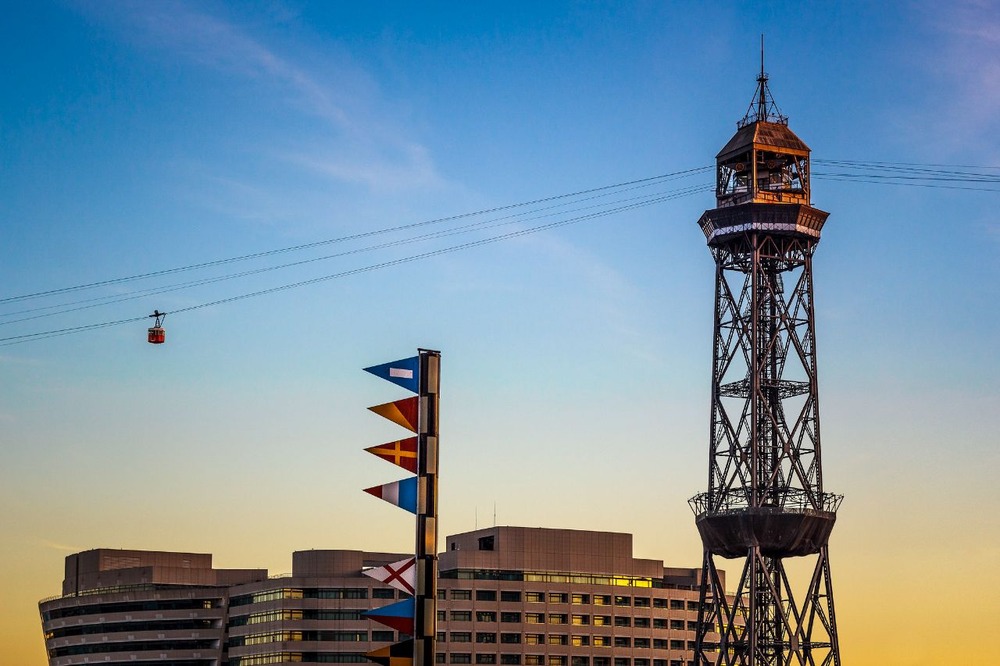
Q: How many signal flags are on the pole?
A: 7